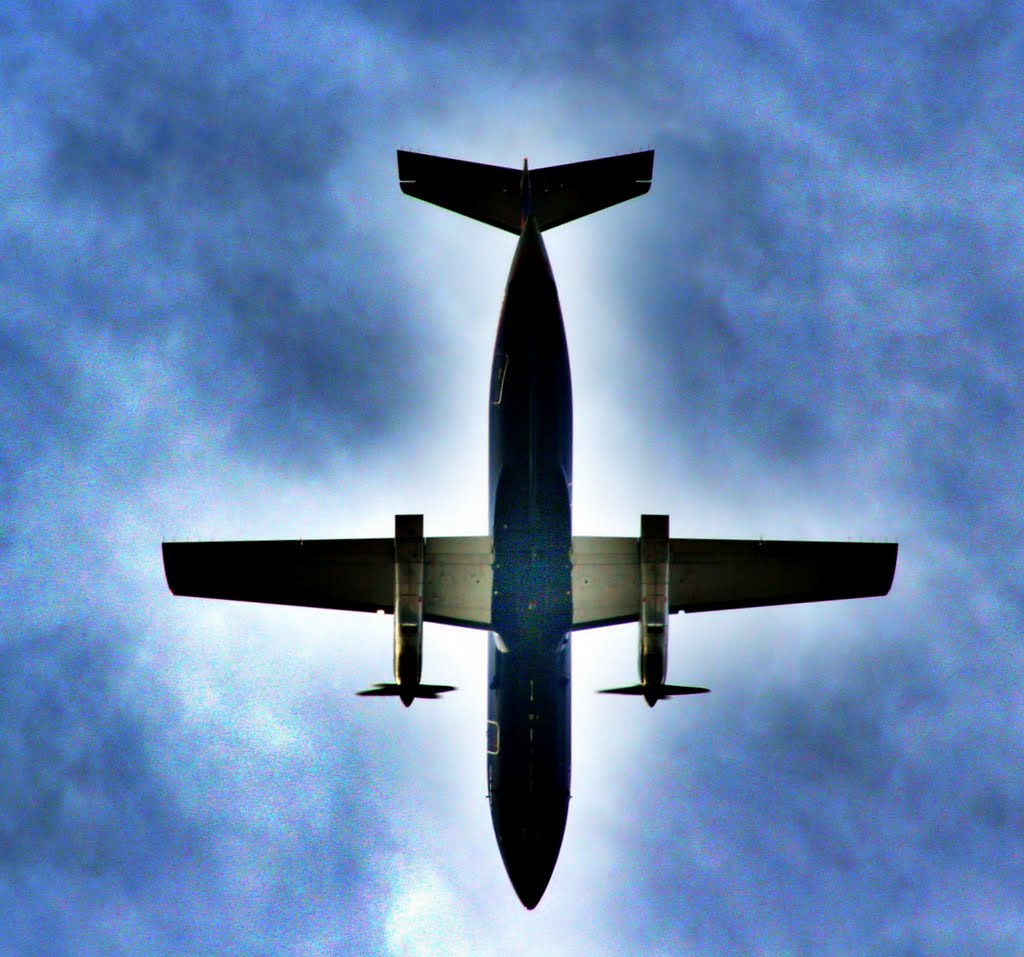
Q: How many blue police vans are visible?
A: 0